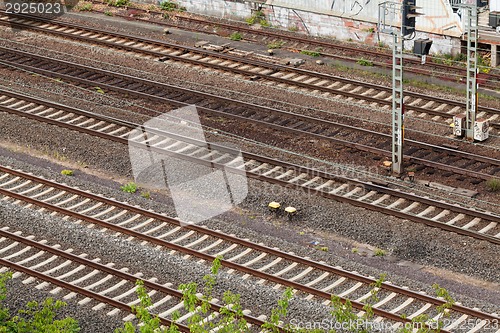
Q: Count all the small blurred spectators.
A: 0